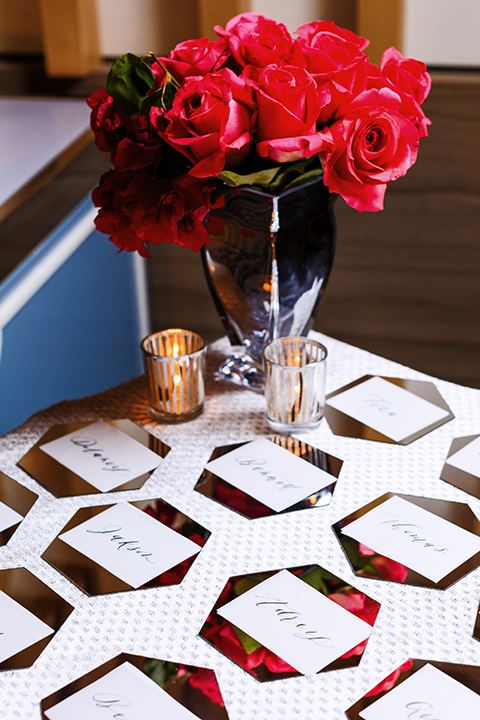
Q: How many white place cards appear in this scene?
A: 11